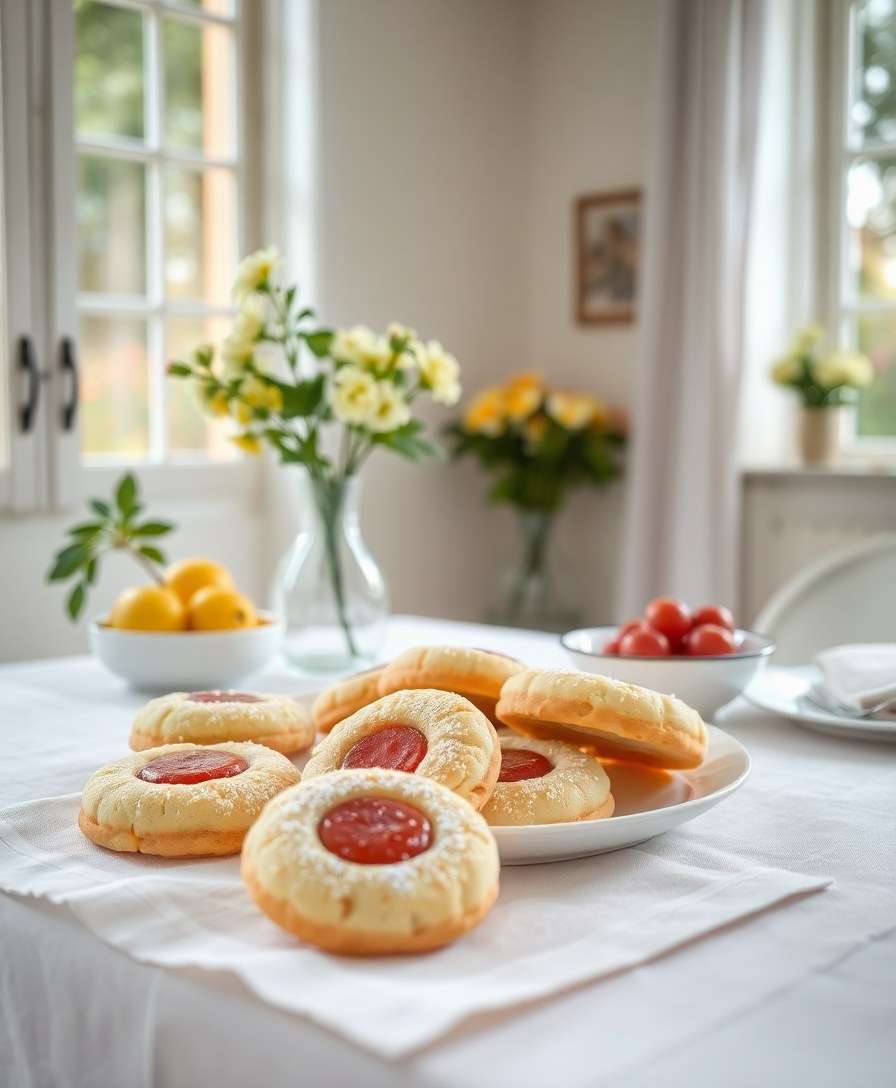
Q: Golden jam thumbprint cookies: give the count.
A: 8